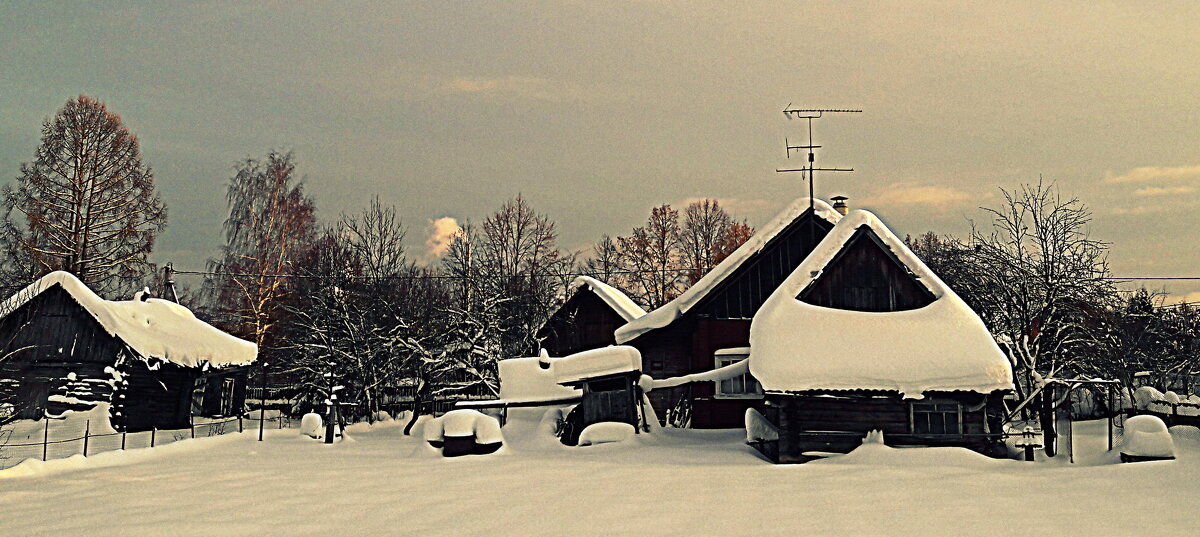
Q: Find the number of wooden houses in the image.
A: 4